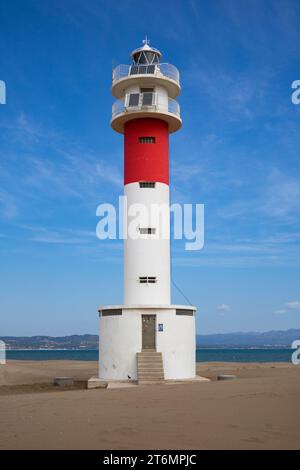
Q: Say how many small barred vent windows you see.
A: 4